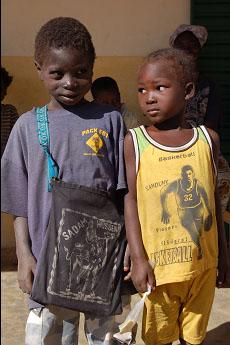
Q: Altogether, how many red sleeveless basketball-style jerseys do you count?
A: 0